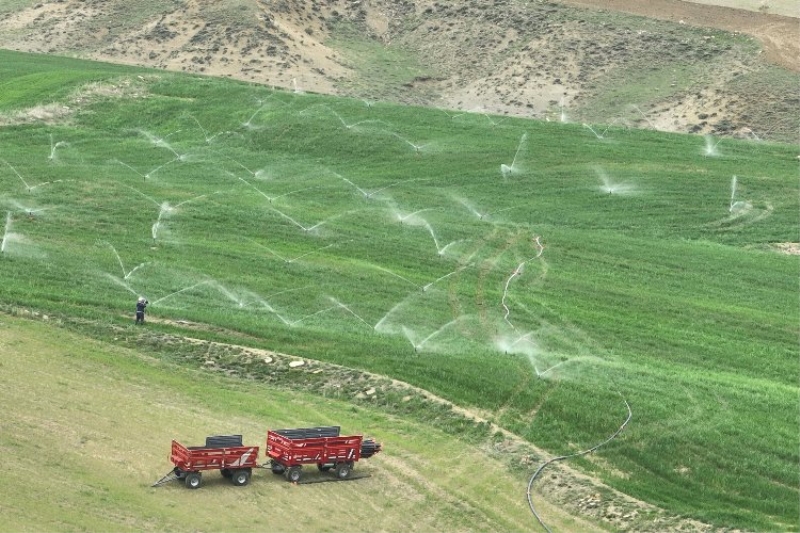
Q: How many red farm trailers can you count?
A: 2